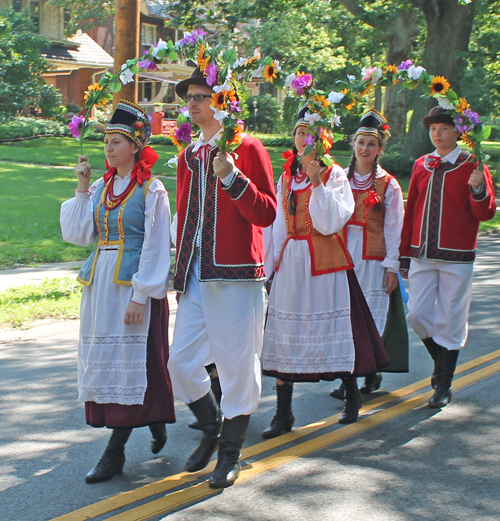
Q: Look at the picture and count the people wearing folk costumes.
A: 5